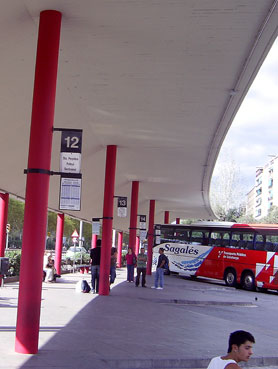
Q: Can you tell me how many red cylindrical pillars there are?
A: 11